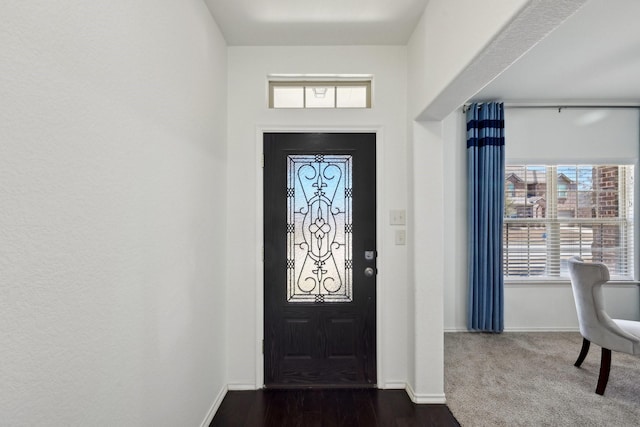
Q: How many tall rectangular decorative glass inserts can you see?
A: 1